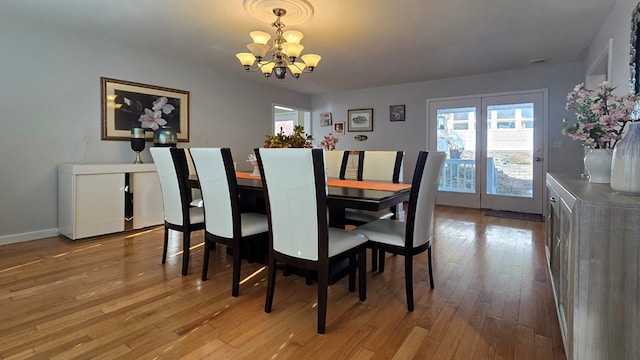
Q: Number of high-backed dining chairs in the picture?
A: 7